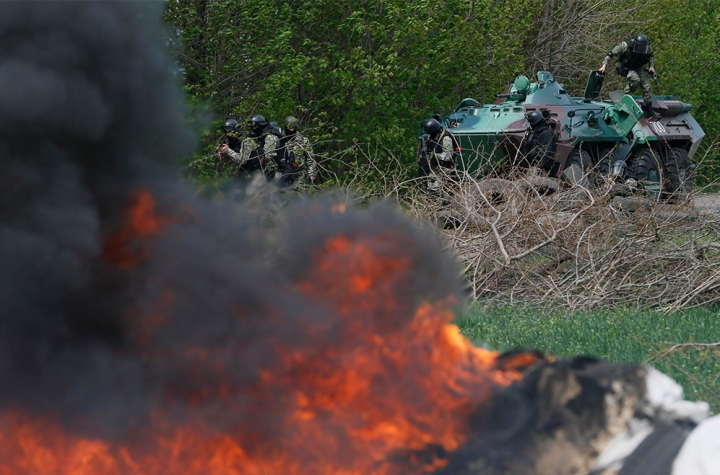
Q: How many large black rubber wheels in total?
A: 4